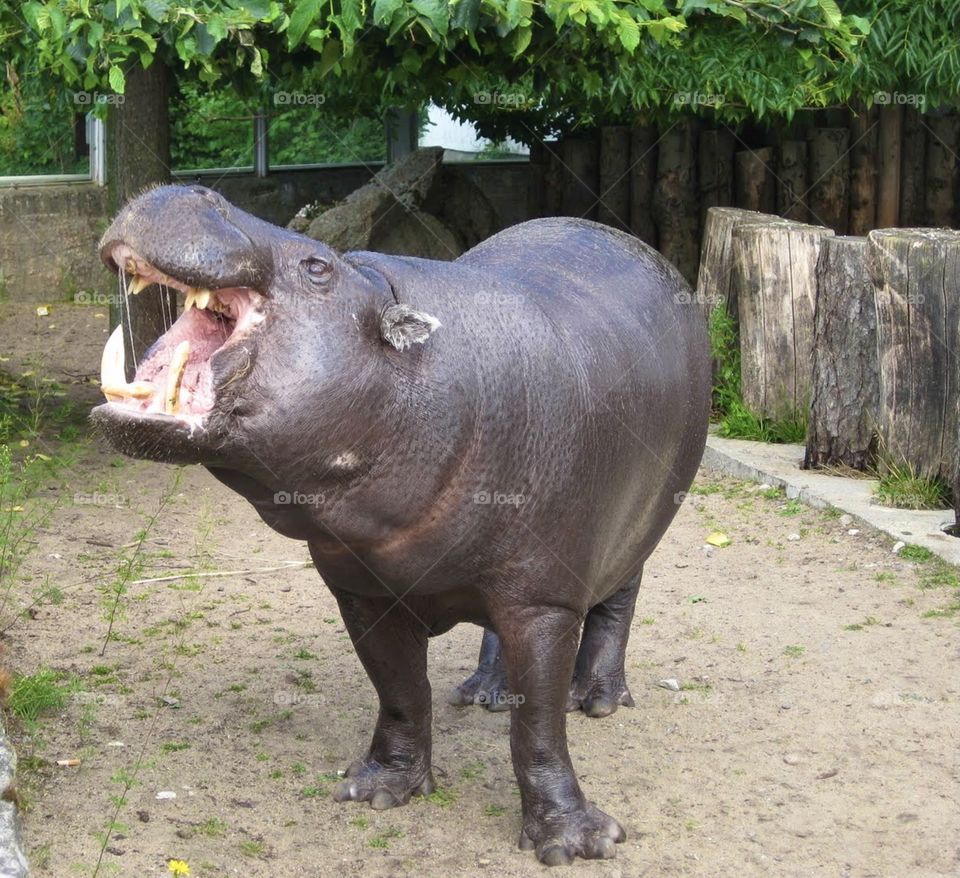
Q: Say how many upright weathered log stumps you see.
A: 4